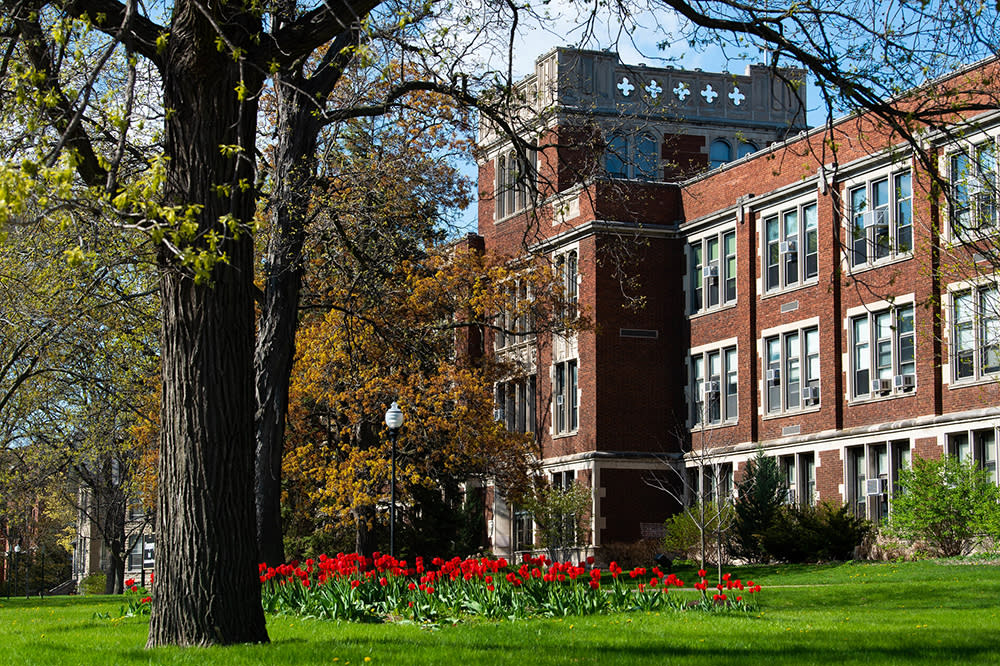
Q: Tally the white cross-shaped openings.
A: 5